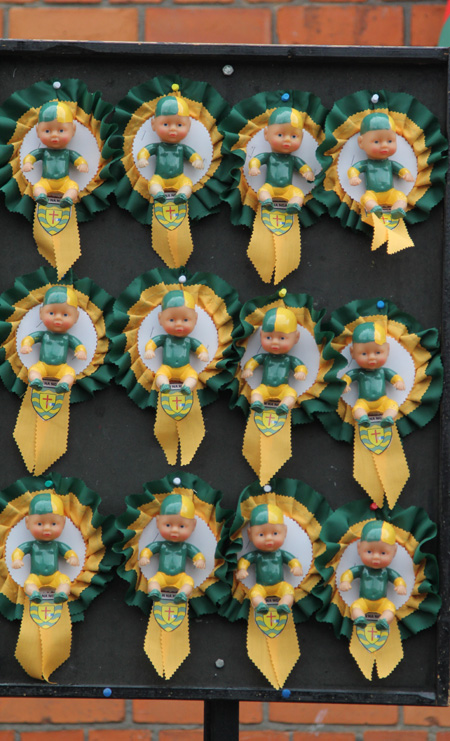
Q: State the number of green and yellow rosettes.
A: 12